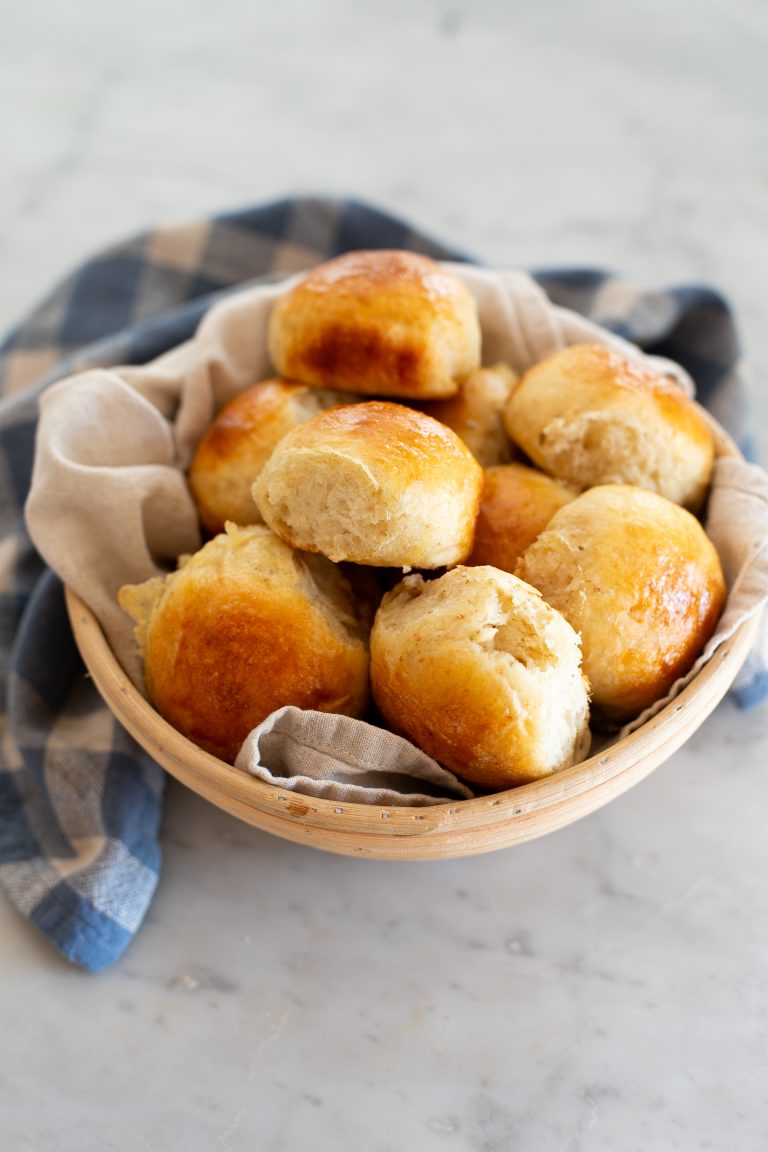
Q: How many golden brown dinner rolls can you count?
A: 9